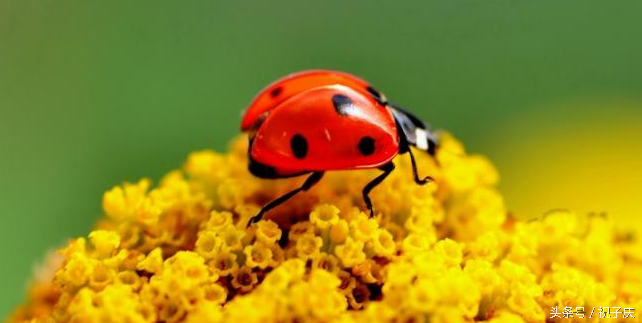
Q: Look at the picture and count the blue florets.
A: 0